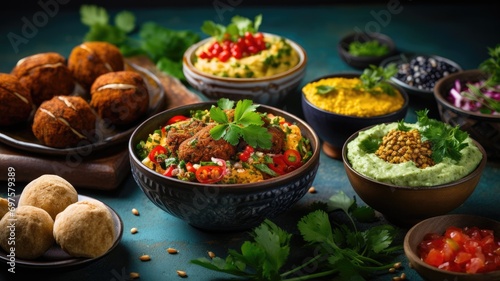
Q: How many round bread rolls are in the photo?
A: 3